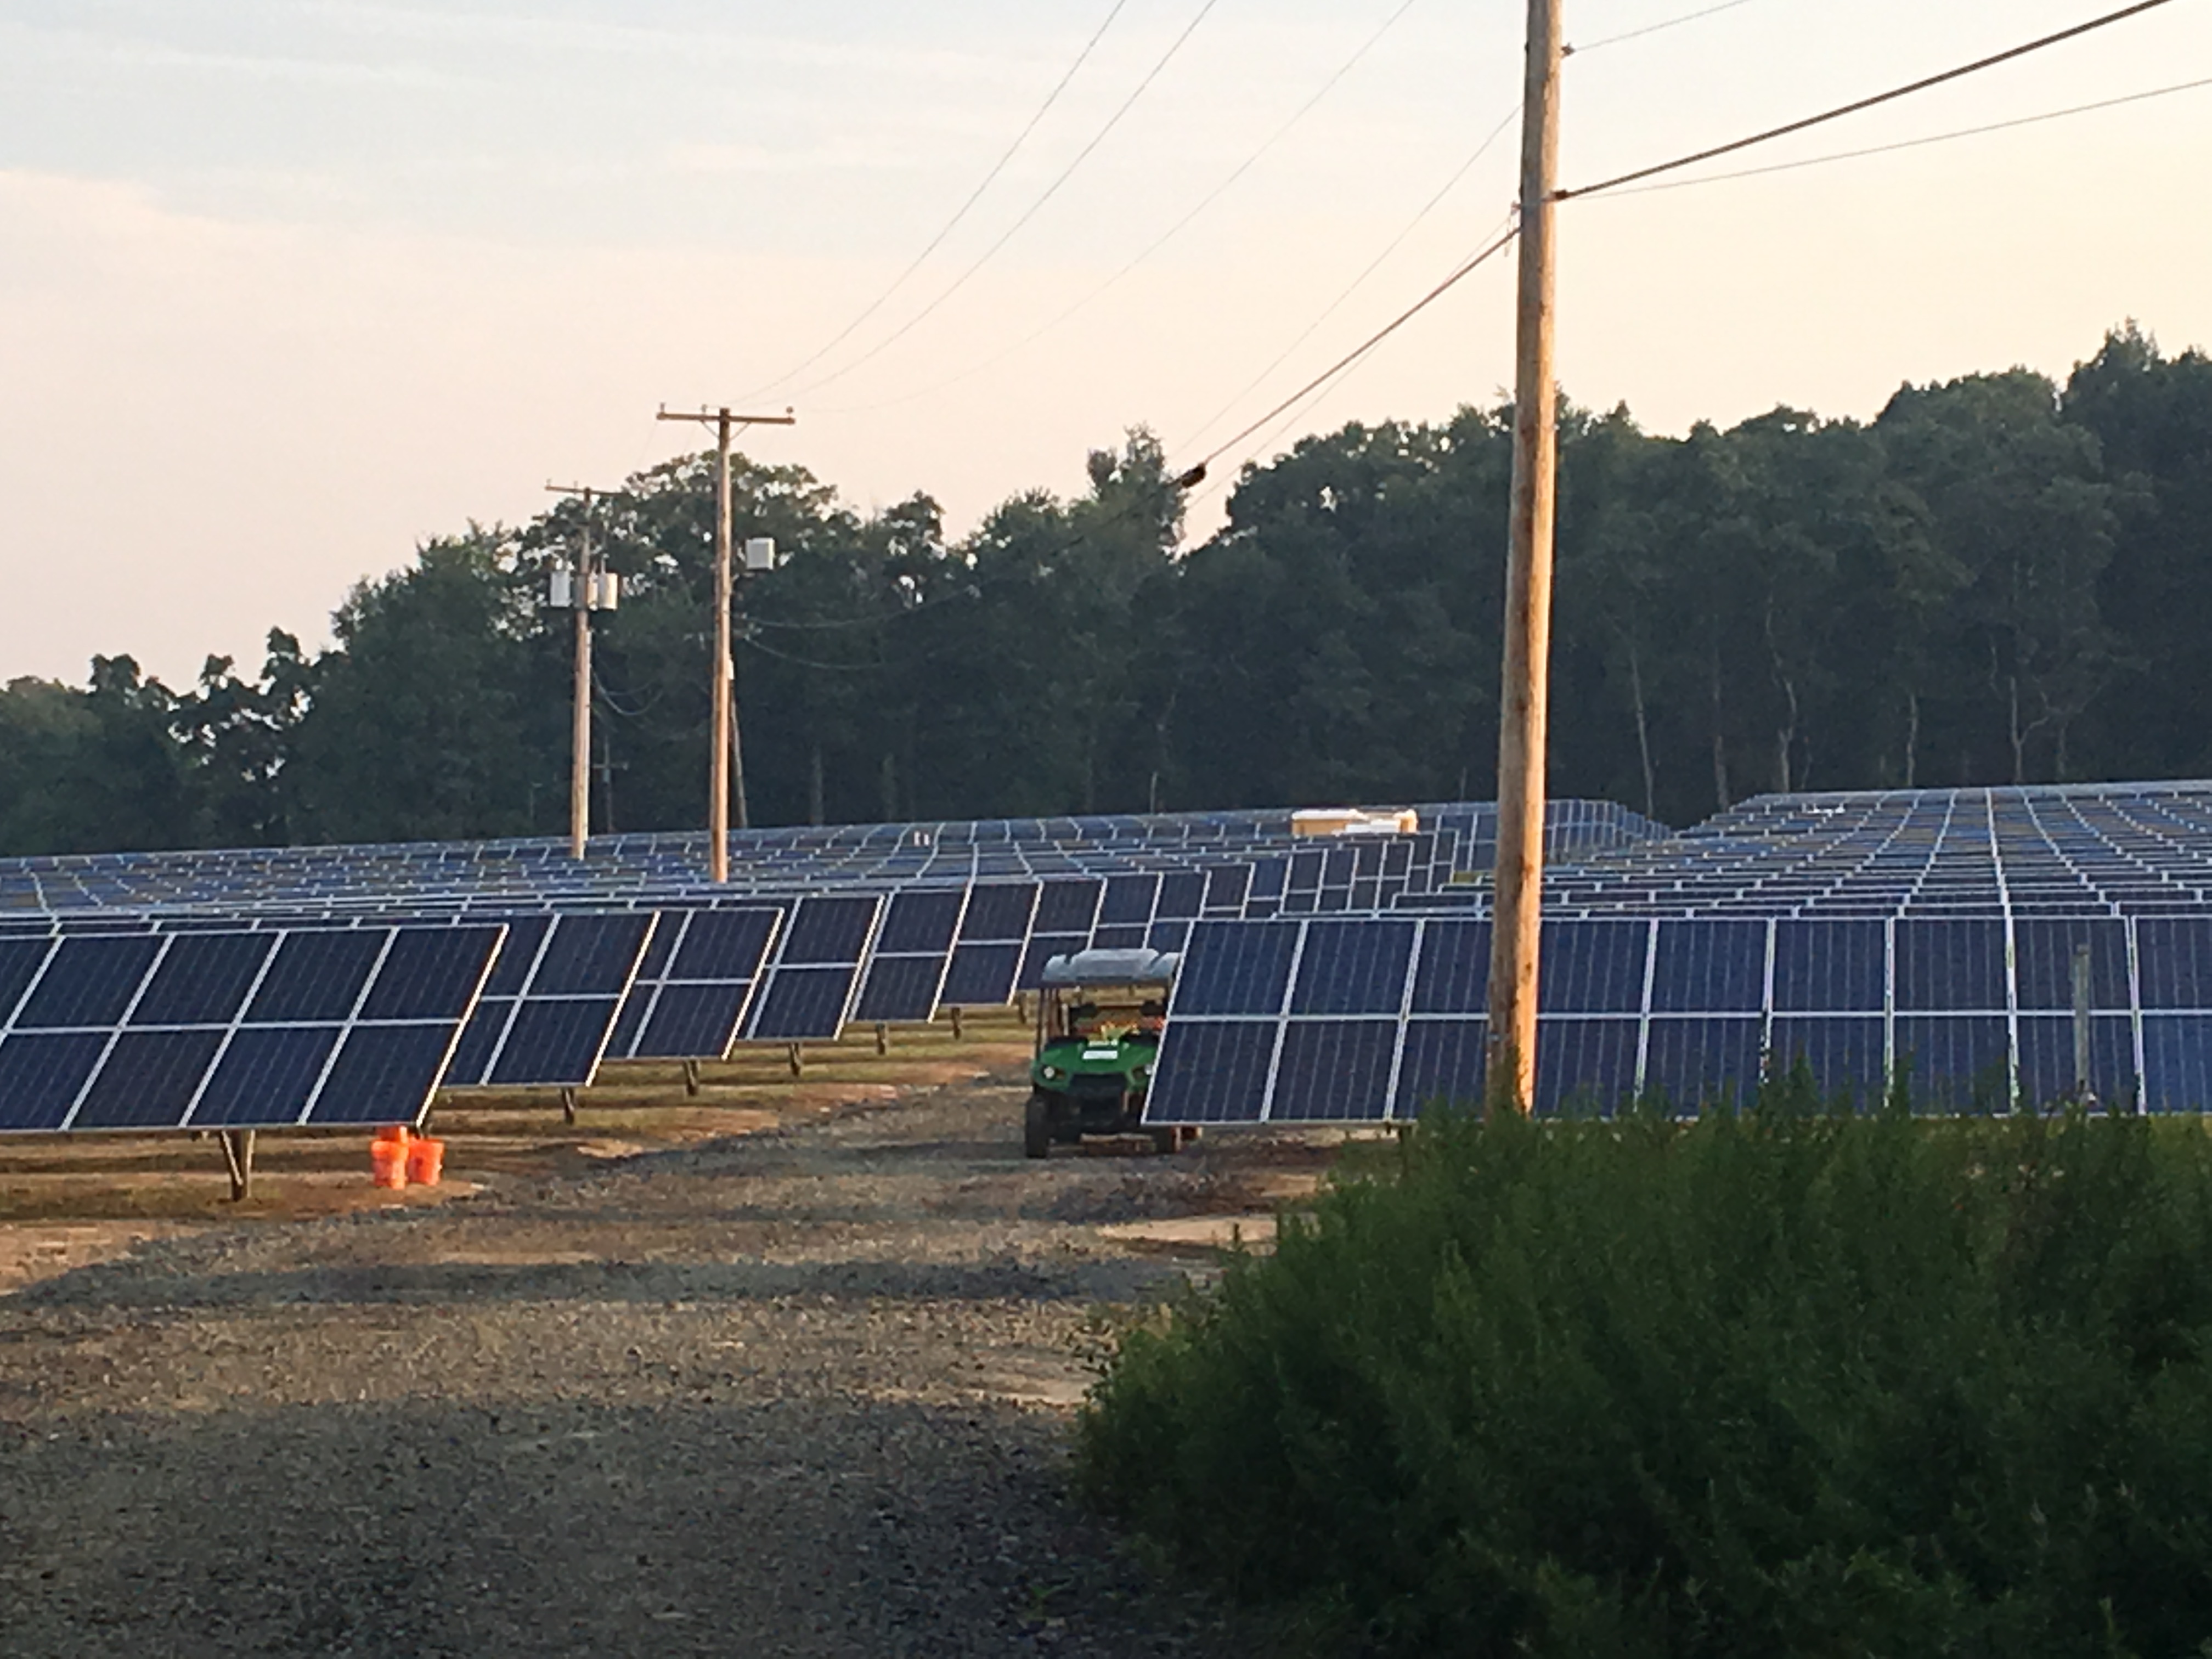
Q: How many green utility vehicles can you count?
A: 1